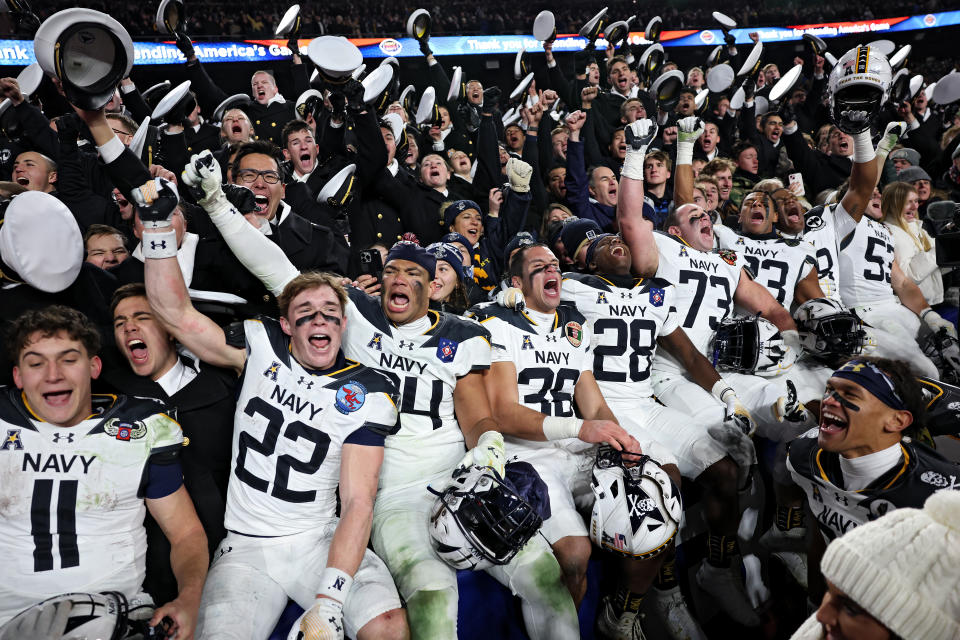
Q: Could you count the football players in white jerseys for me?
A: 10